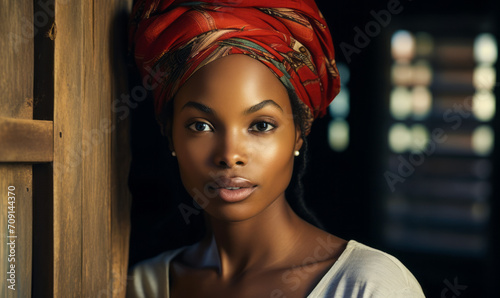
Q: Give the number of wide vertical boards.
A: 2